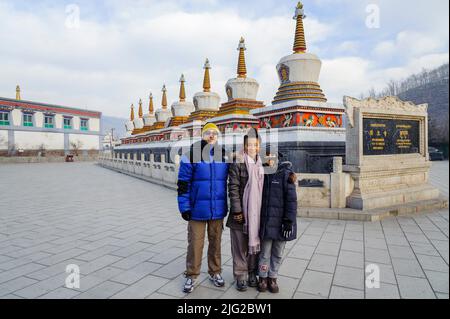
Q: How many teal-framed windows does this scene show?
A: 5